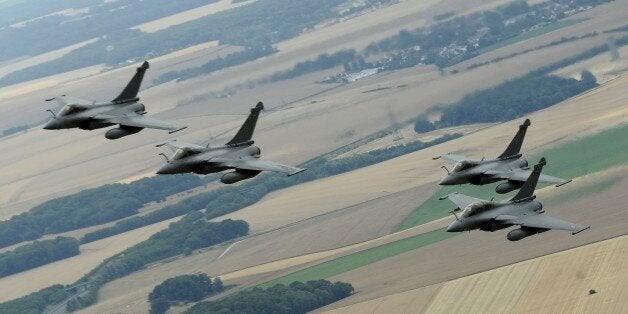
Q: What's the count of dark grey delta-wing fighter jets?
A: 4